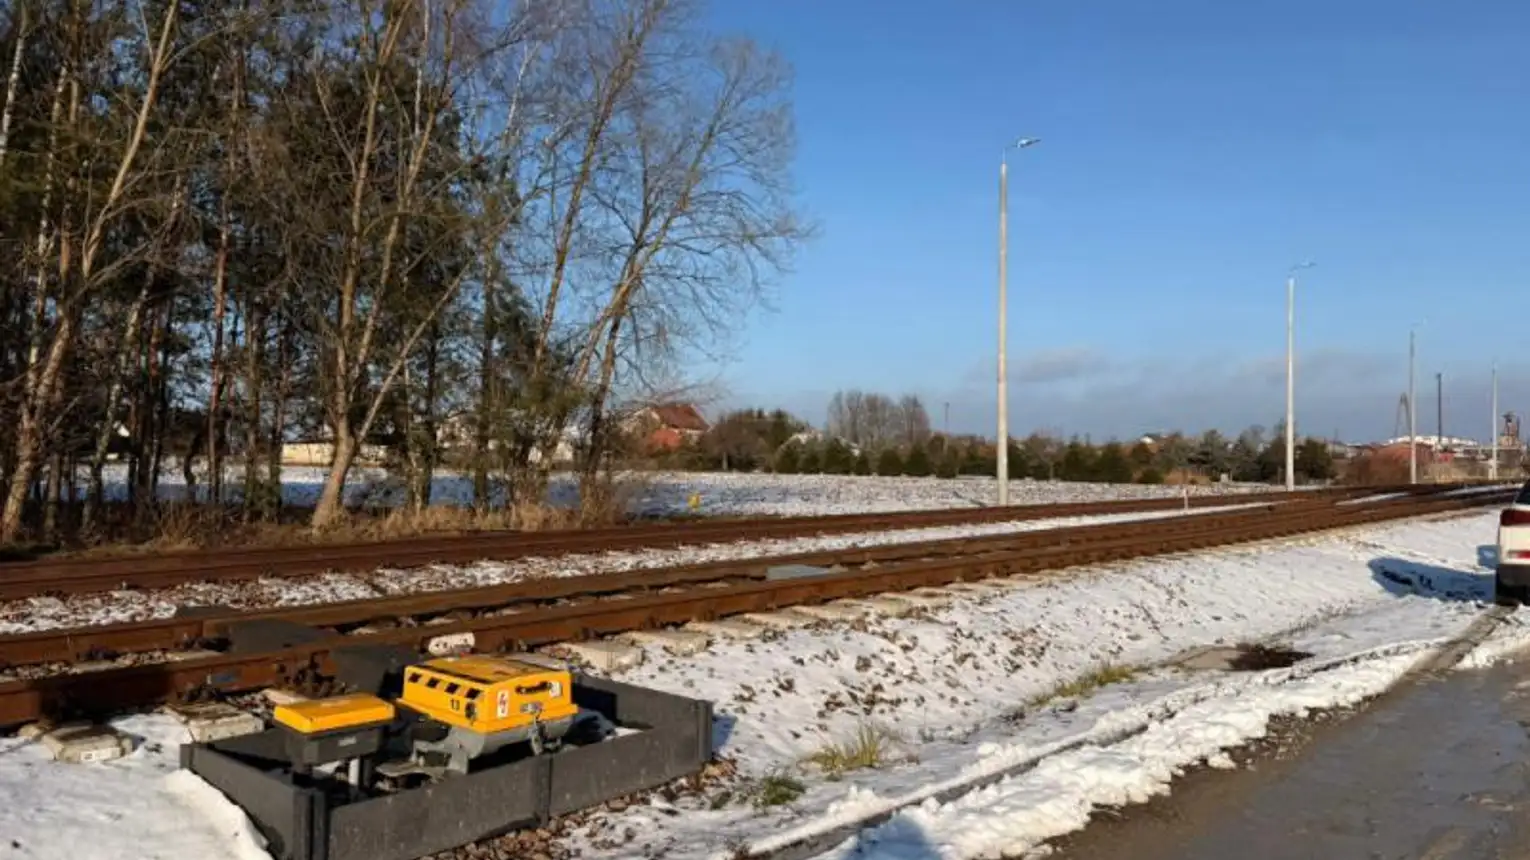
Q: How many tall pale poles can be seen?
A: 4